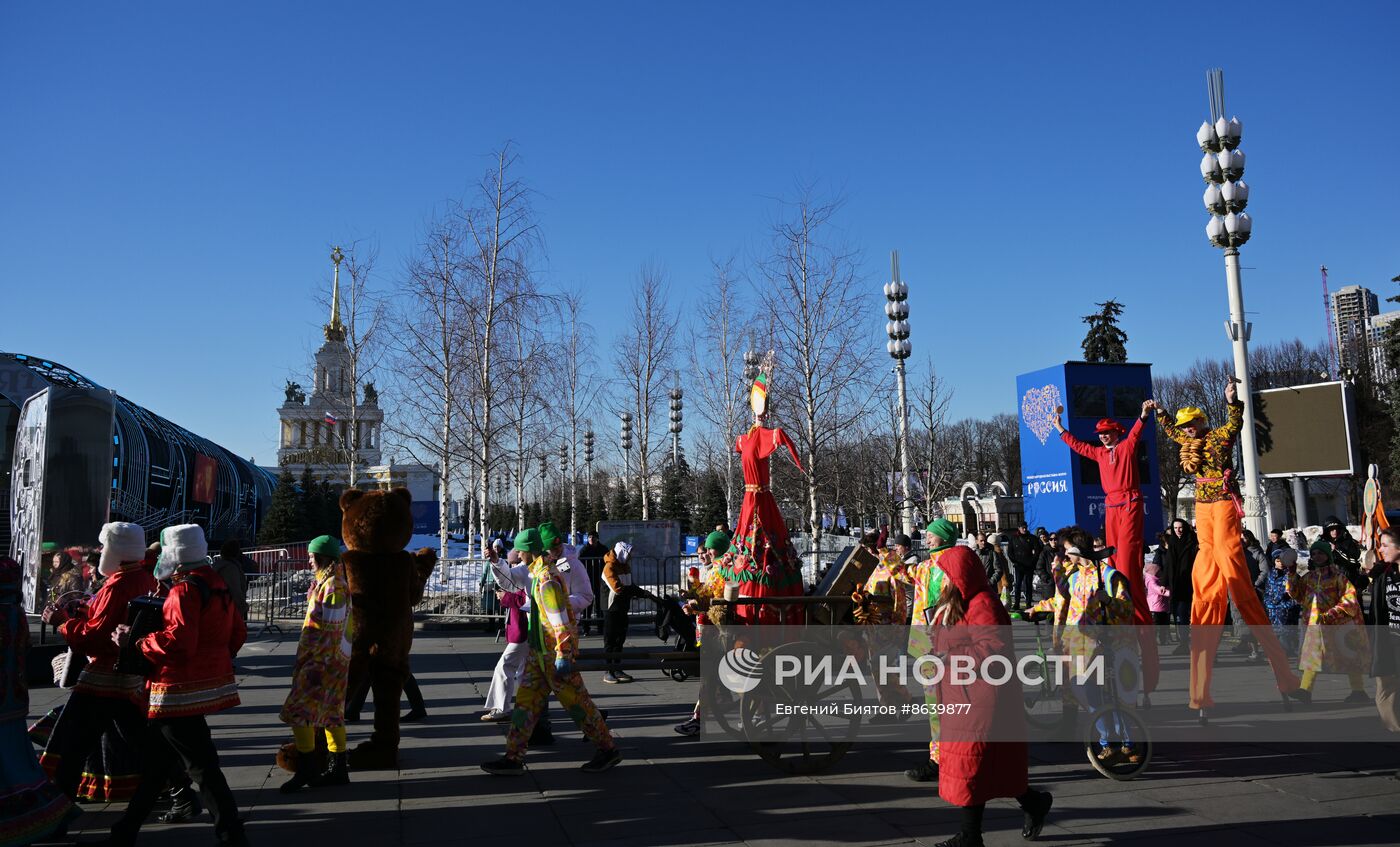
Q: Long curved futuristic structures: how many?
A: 1